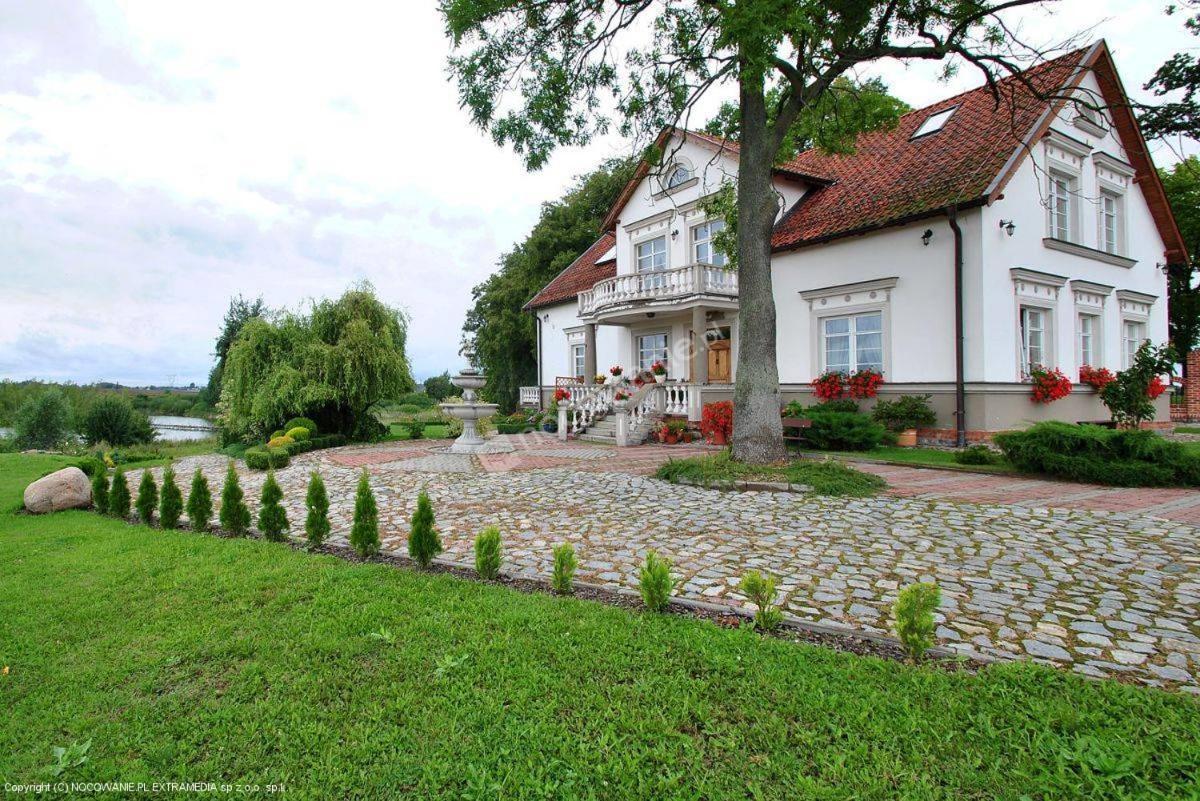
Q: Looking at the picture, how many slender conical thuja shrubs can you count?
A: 15